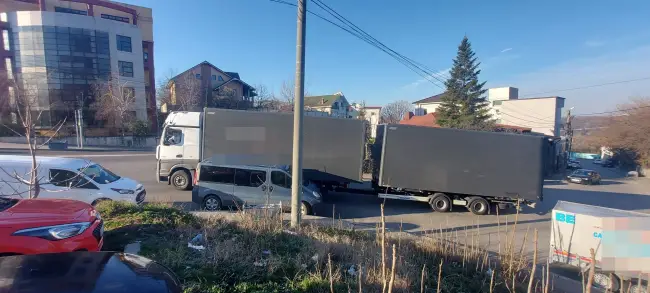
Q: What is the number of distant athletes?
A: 0